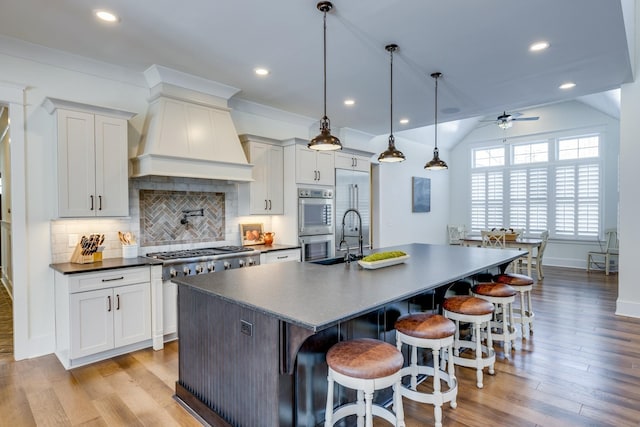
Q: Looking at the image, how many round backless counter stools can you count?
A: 5